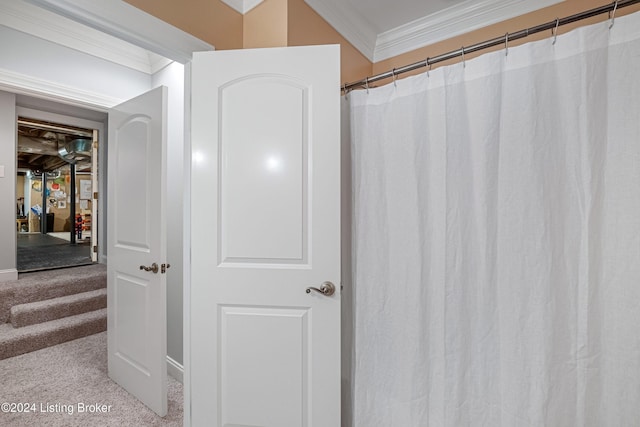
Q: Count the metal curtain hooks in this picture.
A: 8